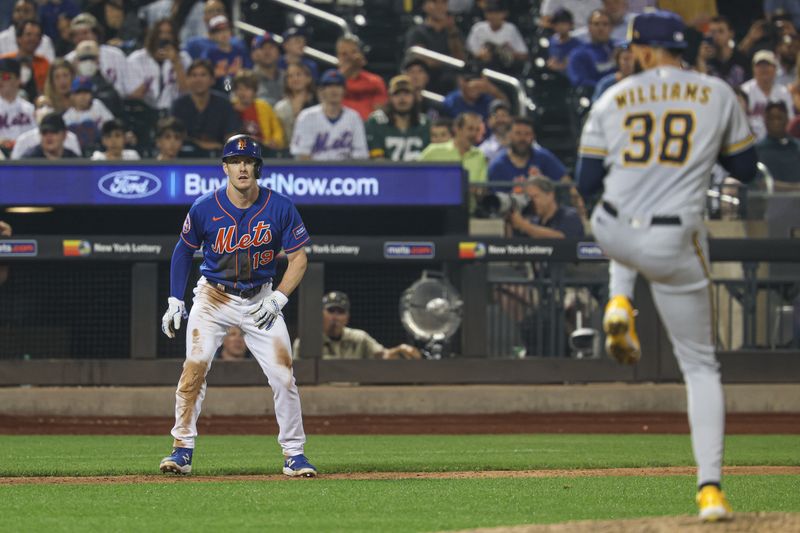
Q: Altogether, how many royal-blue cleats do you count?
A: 2